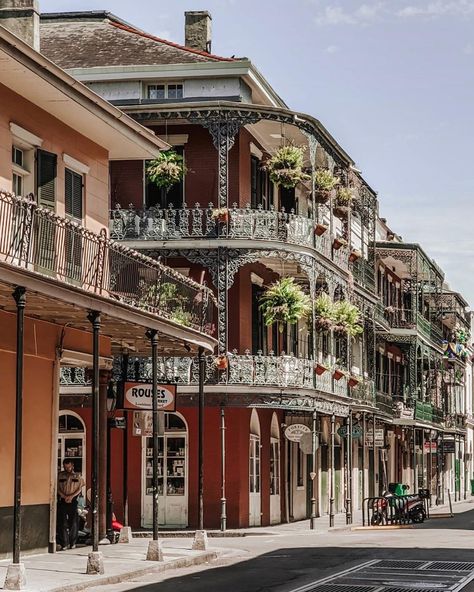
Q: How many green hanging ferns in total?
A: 7